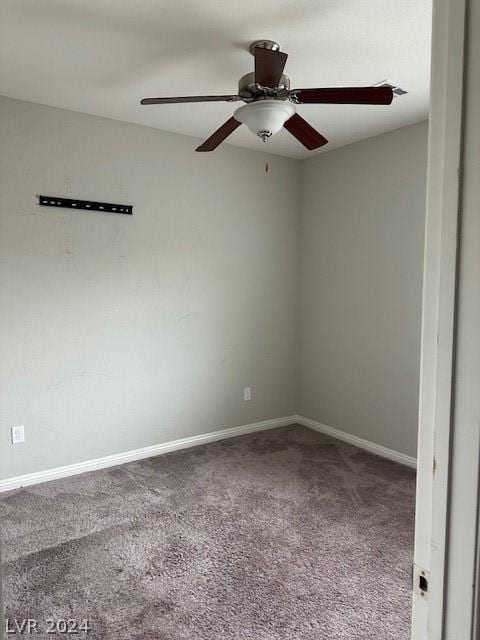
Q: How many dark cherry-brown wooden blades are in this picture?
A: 5